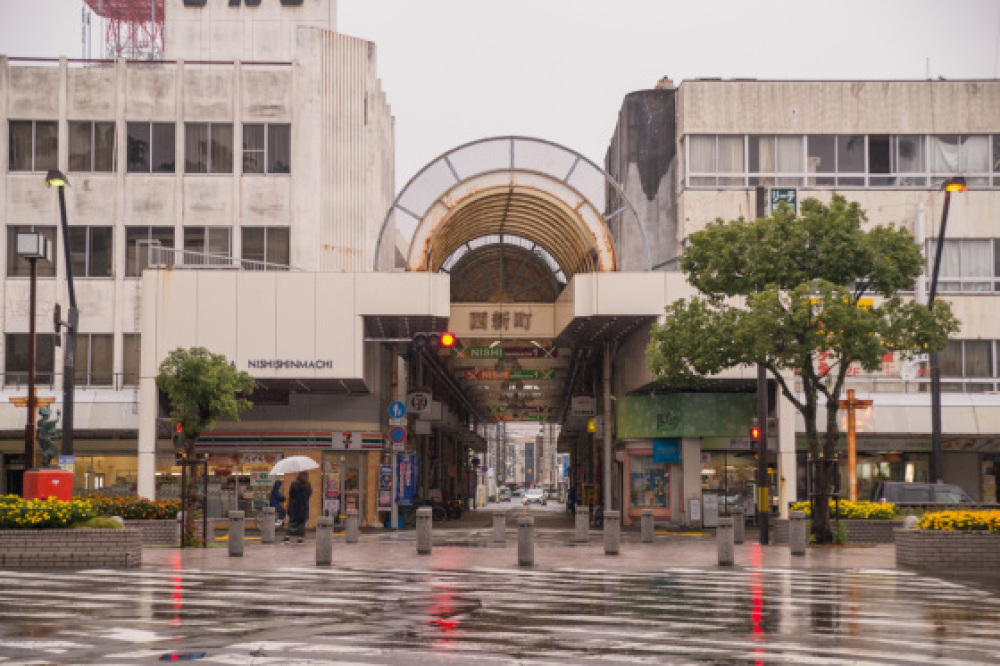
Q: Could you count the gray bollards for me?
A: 13